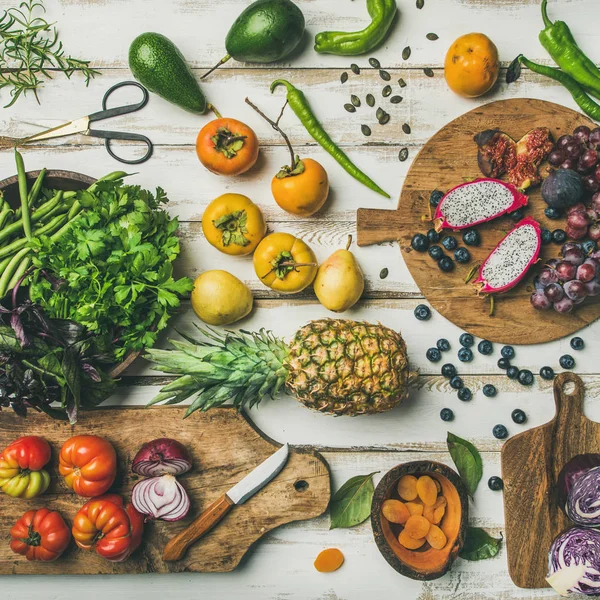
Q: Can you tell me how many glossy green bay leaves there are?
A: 3